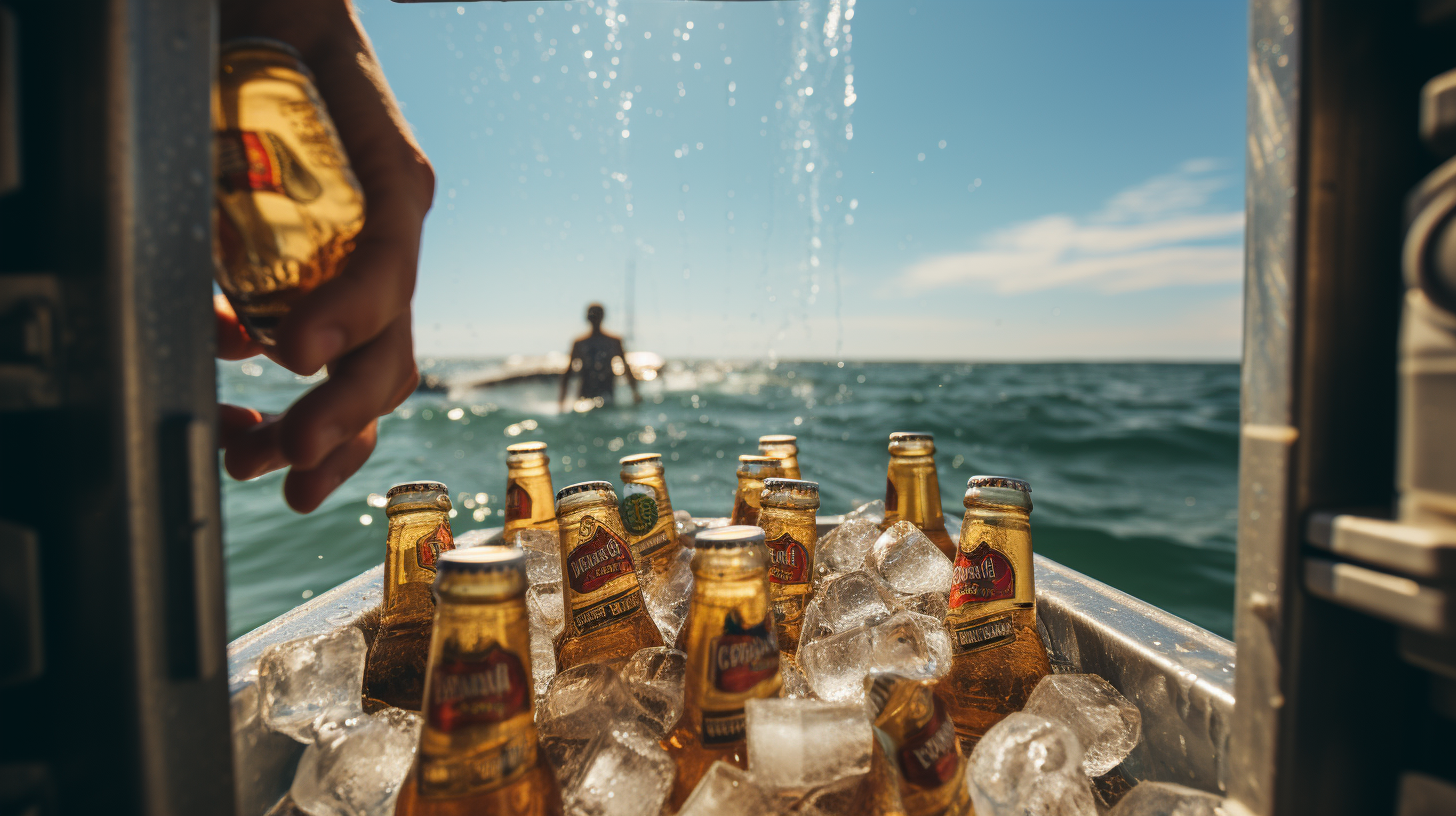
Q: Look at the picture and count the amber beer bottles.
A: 13